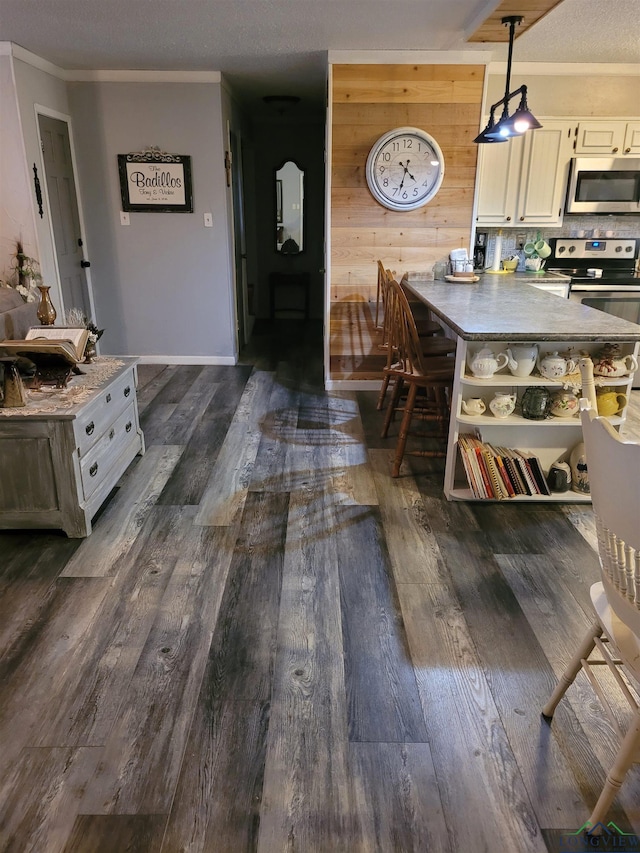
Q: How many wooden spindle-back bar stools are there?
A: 3